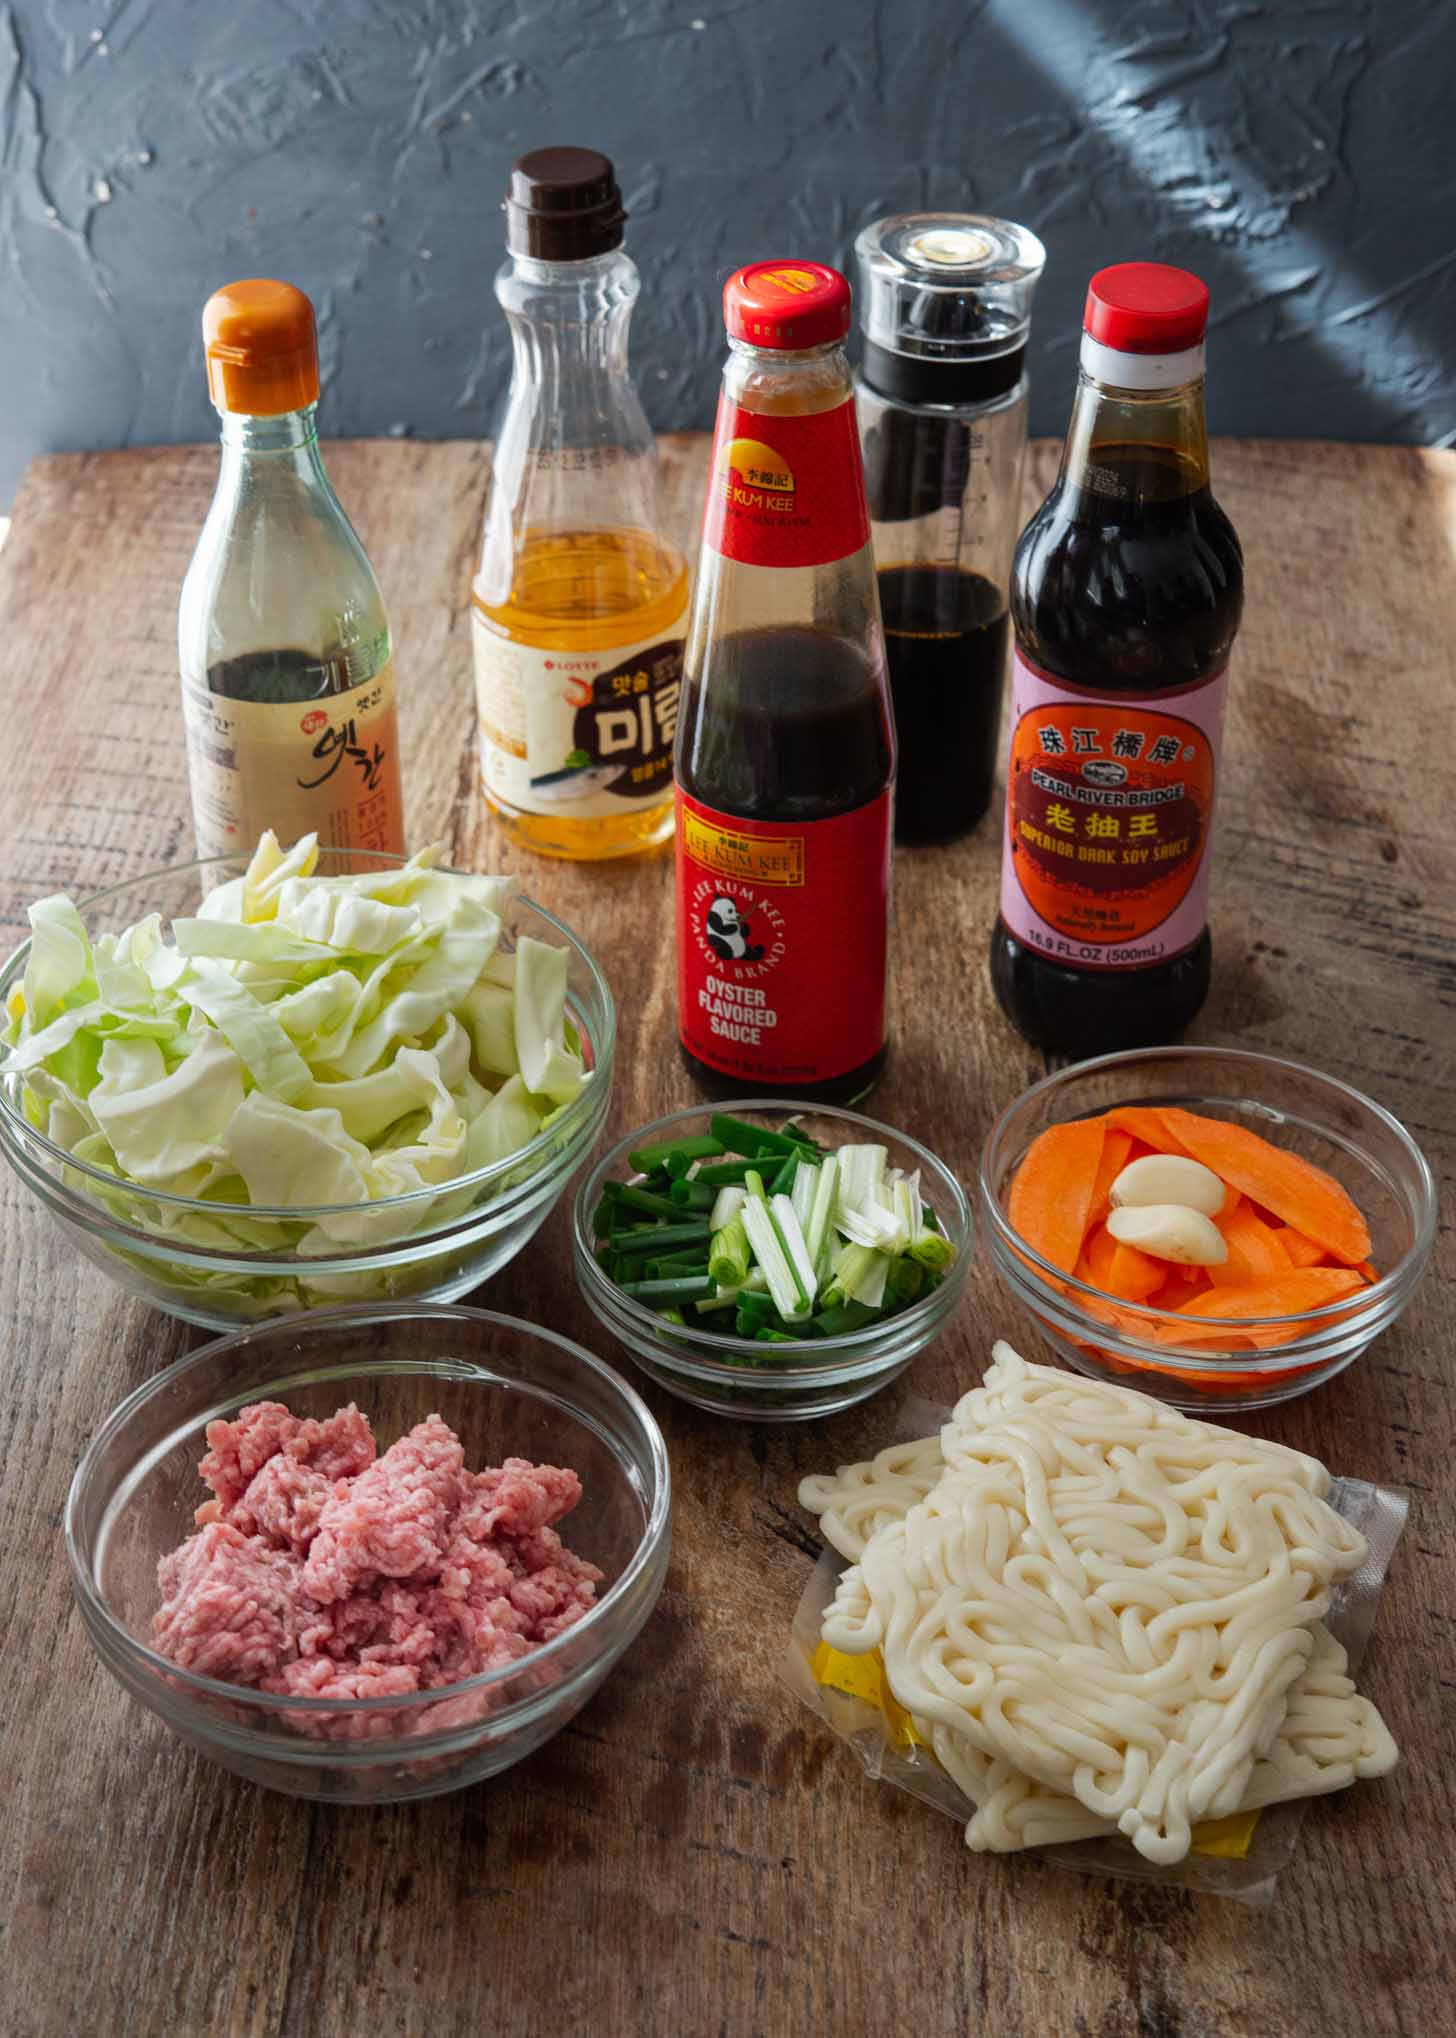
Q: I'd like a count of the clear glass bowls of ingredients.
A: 4